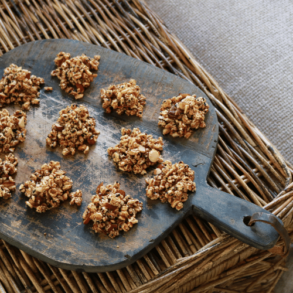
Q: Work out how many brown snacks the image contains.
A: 11